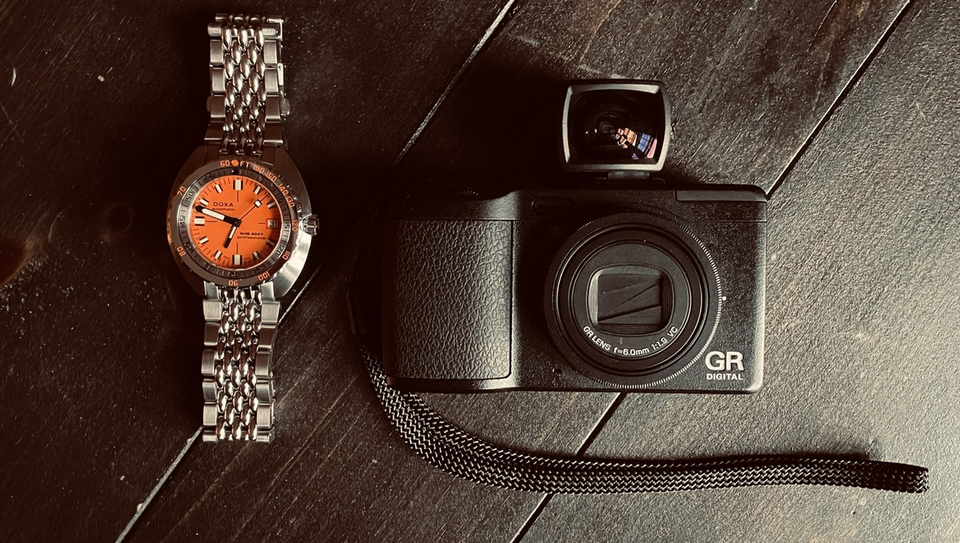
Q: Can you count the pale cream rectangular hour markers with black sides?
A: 11